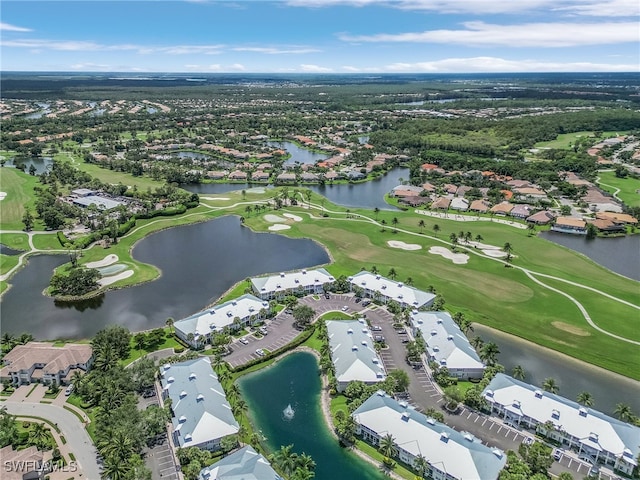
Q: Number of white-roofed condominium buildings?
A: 9